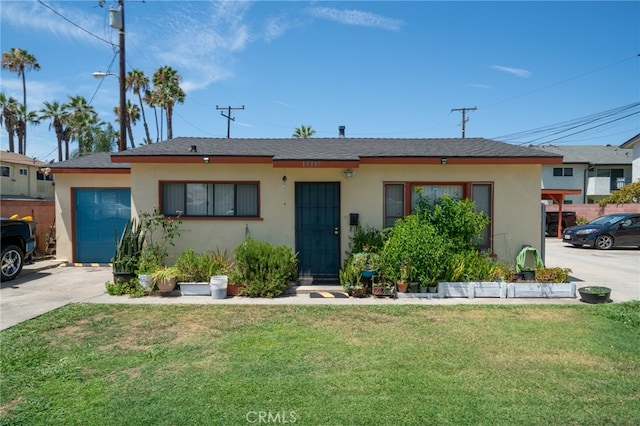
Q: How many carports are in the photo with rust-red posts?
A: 1